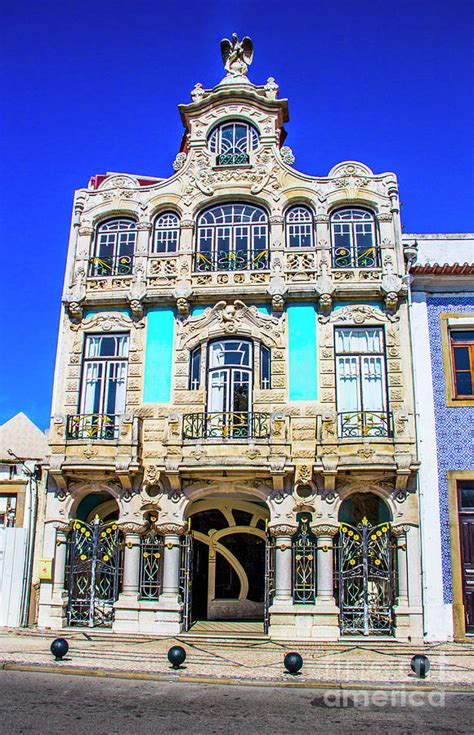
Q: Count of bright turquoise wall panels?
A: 2